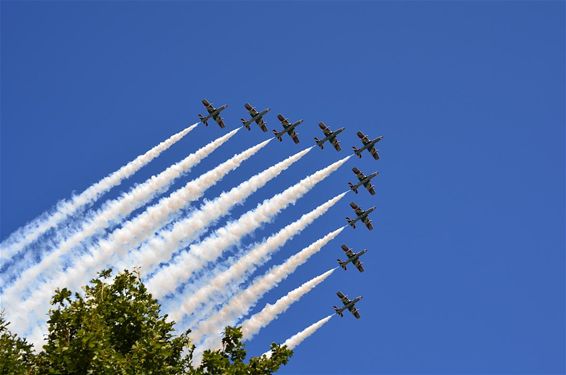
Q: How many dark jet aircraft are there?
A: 9